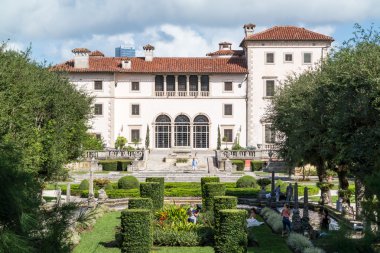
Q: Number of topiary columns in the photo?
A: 8